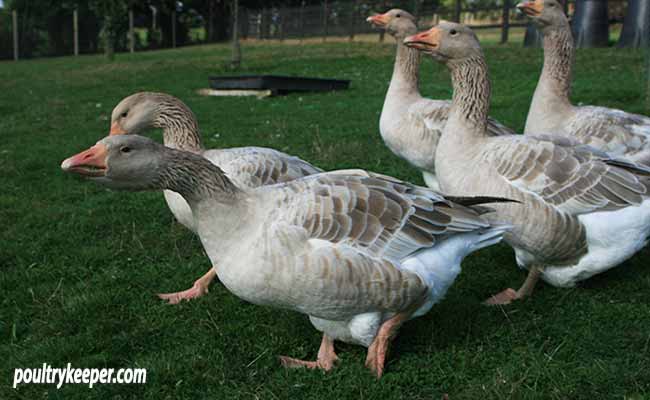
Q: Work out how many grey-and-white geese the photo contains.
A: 5